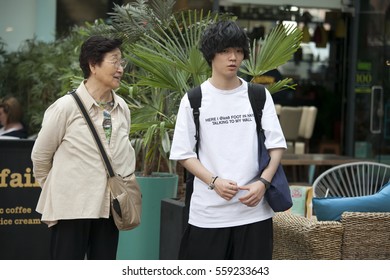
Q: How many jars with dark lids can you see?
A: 0